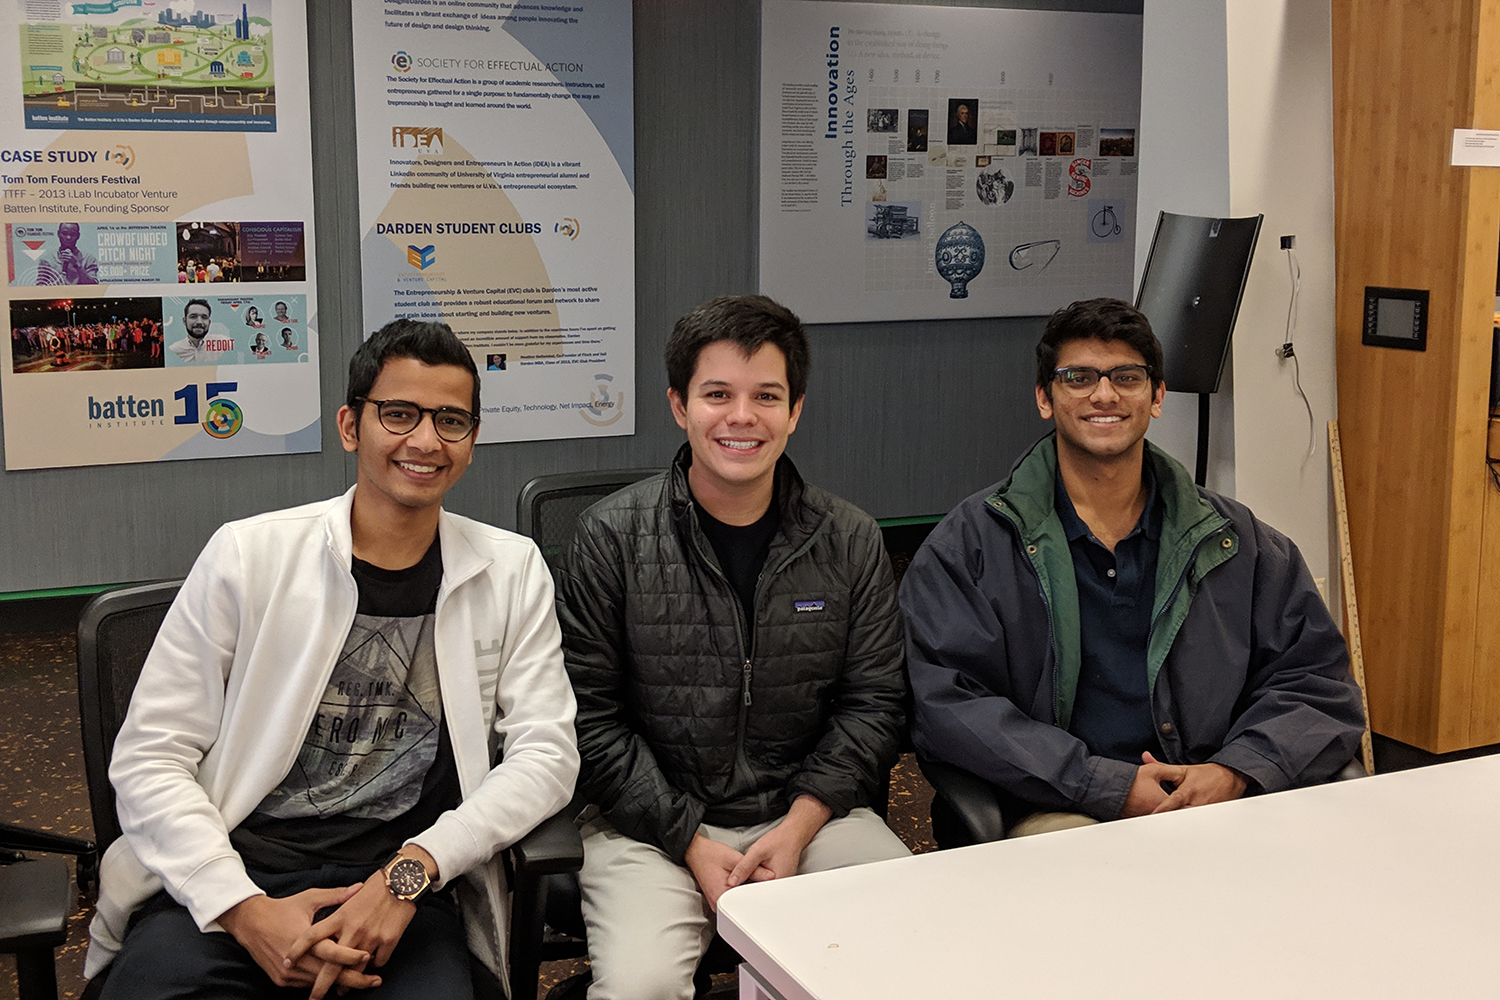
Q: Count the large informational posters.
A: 3